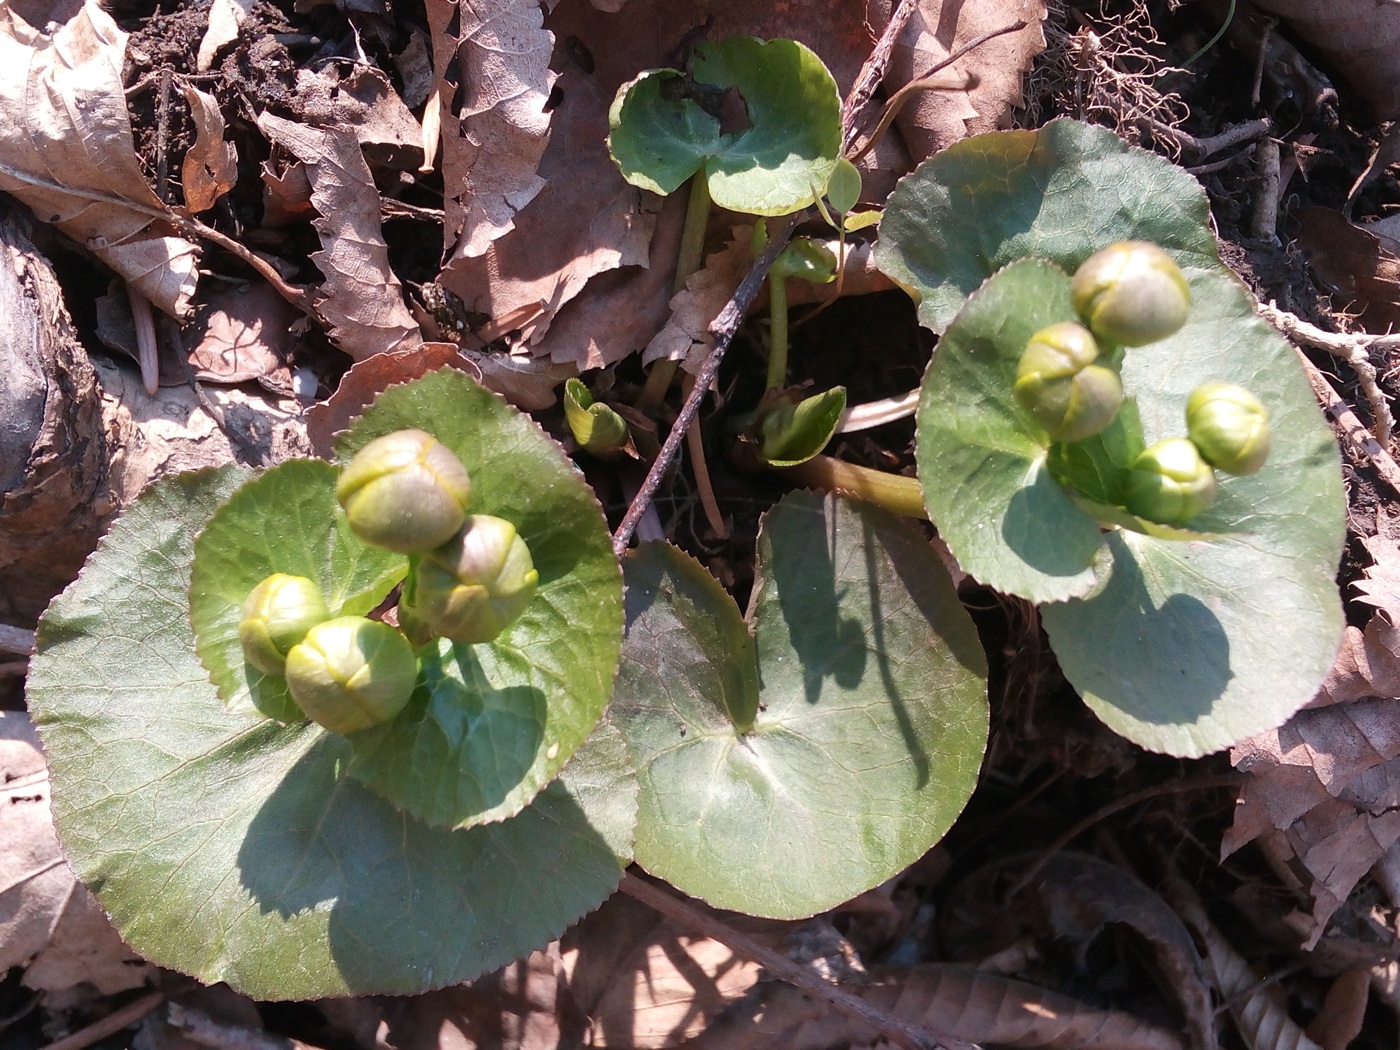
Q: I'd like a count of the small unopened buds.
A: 8